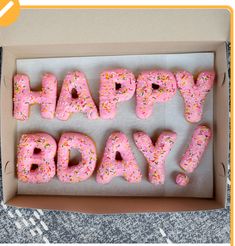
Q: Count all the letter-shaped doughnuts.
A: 9